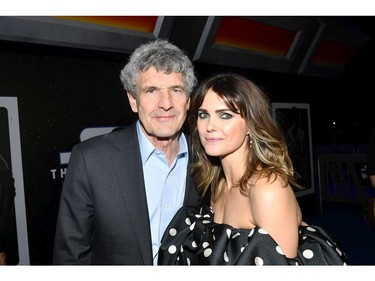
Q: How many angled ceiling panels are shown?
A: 3